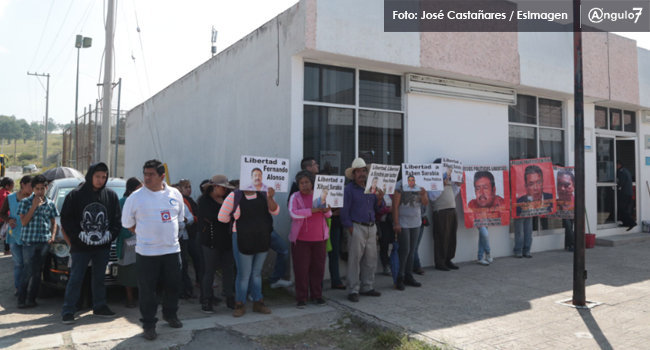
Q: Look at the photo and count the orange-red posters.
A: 3